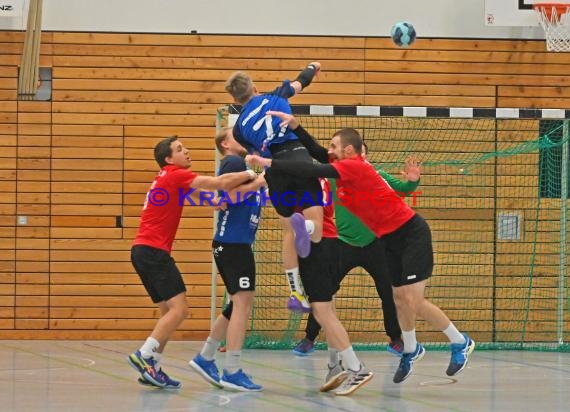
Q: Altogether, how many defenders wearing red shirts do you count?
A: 3